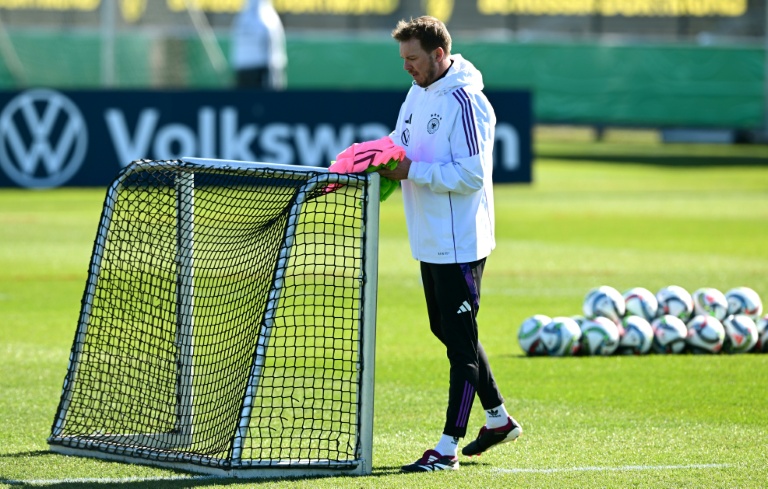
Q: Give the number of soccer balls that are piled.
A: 13